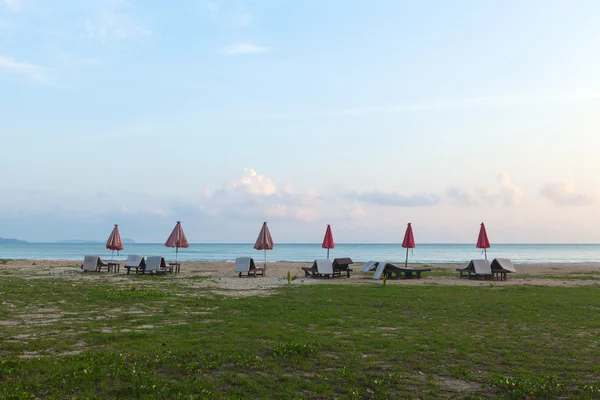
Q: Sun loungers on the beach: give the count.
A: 10